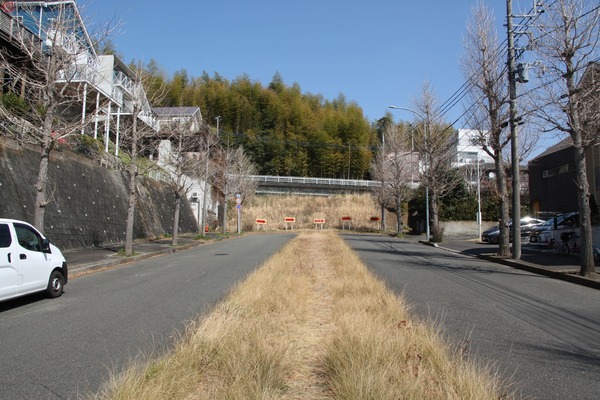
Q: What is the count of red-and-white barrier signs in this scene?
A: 5